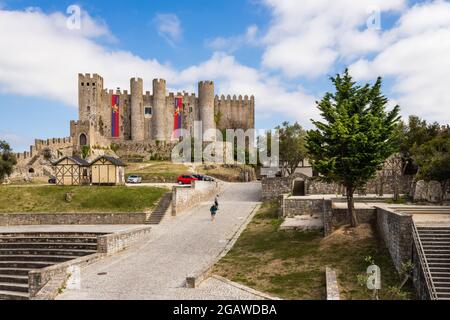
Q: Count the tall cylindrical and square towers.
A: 4